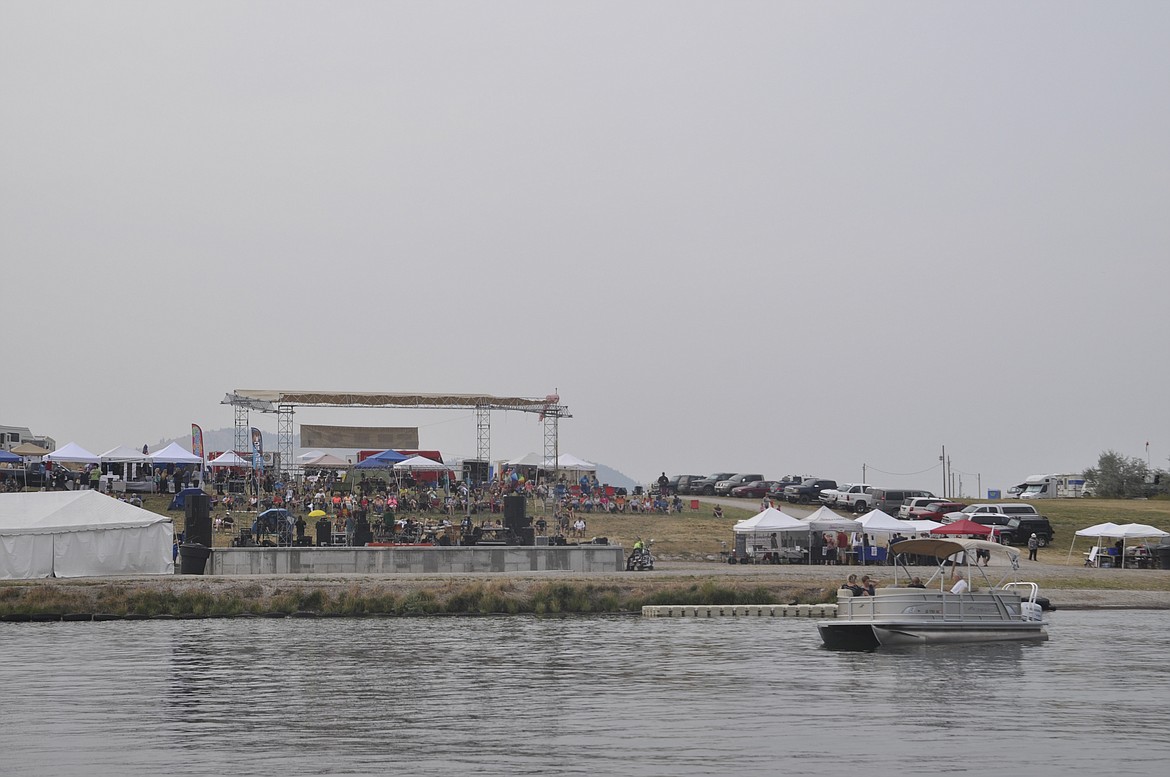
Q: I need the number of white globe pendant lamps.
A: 0